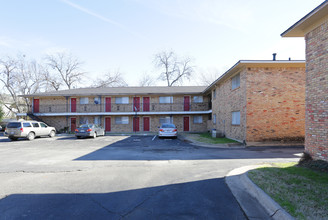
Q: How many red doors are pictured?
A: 11